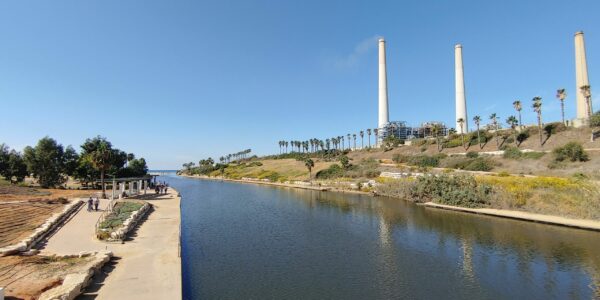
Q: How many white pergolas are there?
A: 1